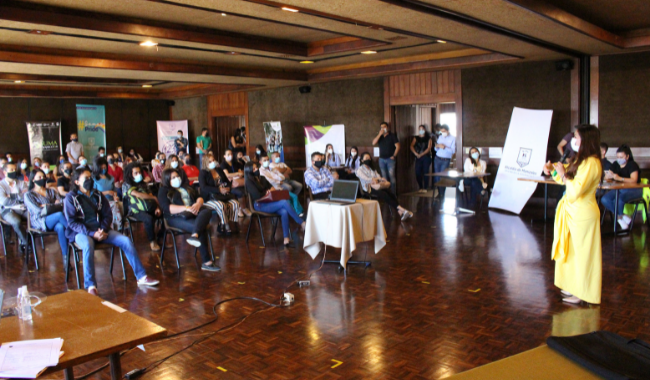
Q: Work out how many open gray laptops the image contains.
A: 1